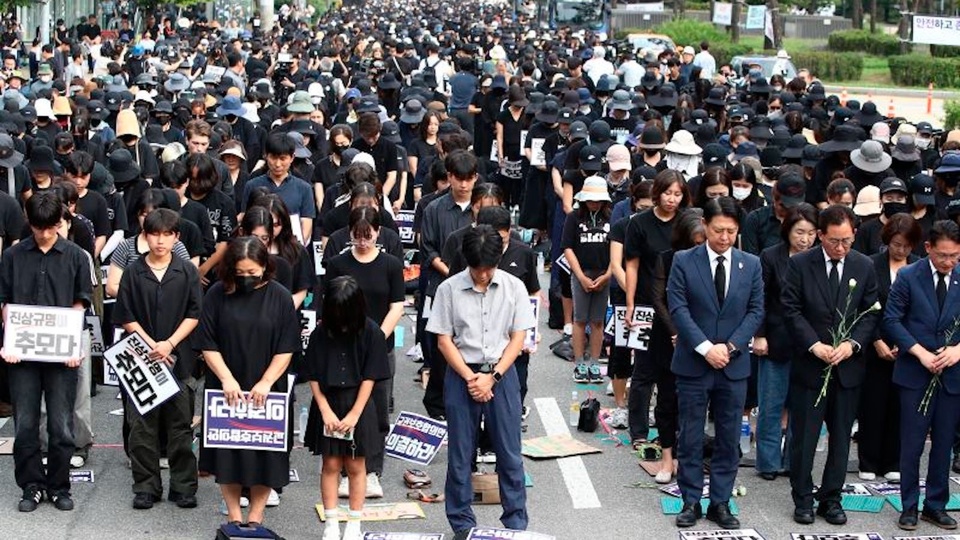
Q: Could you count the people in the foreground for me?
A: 8